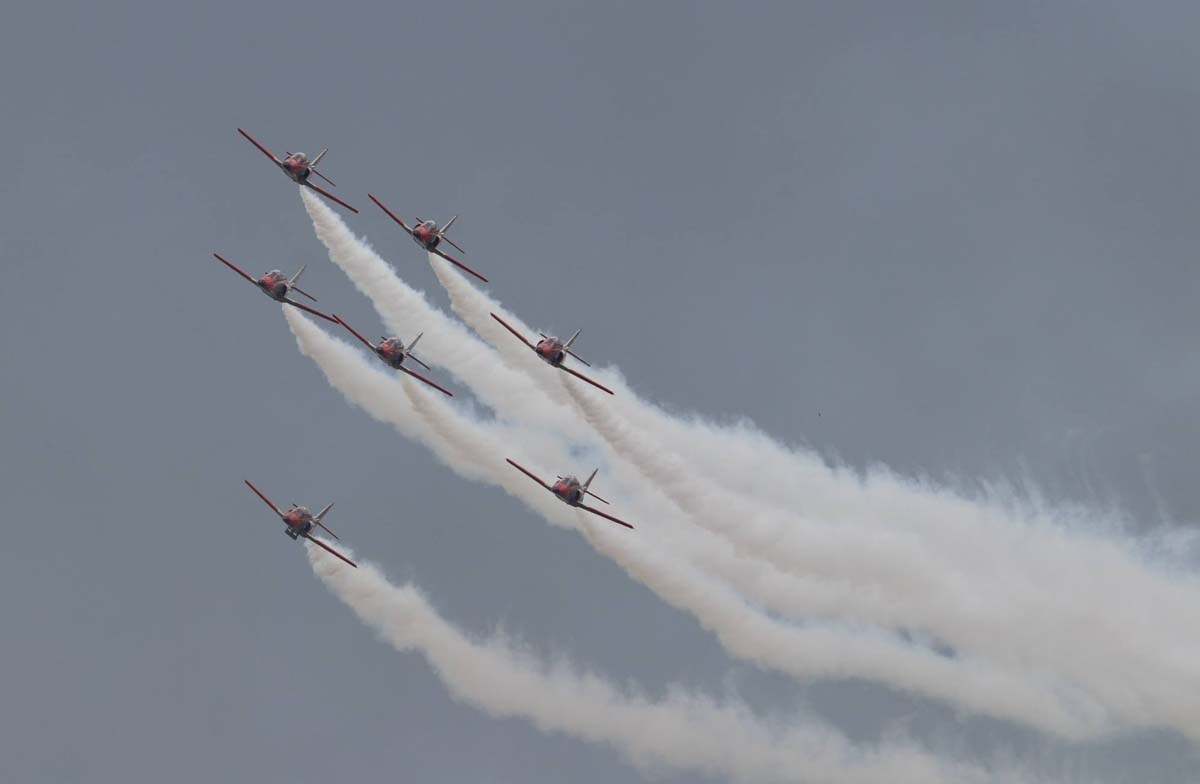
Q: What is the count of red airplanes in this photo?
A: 7